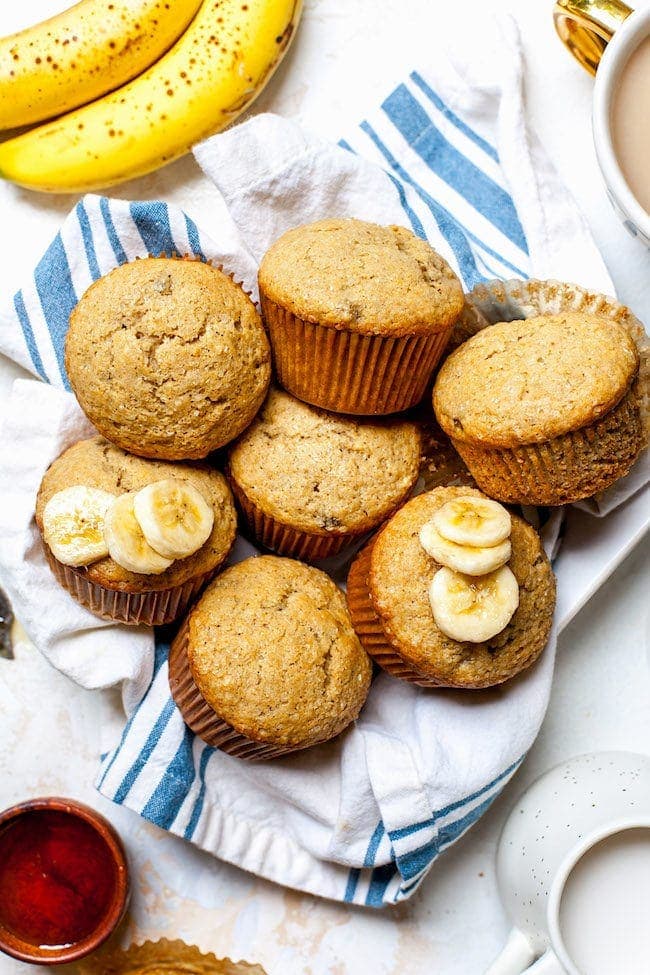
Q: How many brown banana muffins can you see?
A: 7